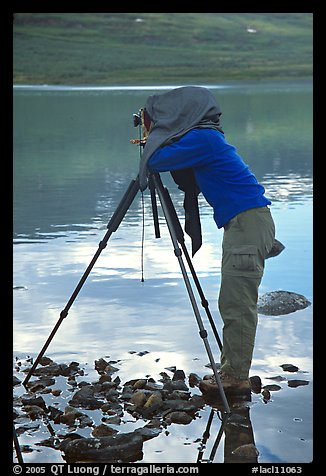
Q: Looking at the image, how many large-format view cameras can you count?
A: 1